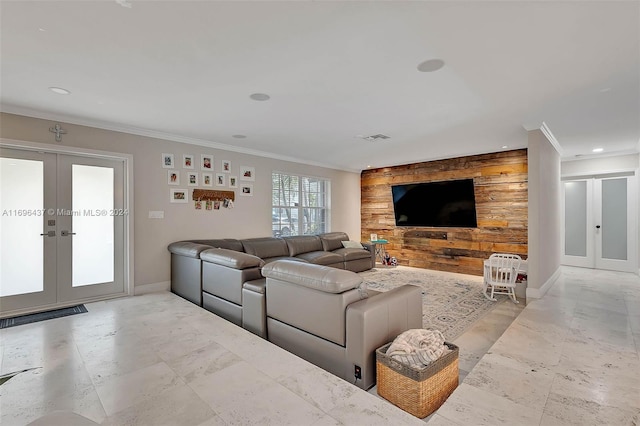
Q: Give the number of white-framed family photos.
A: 12